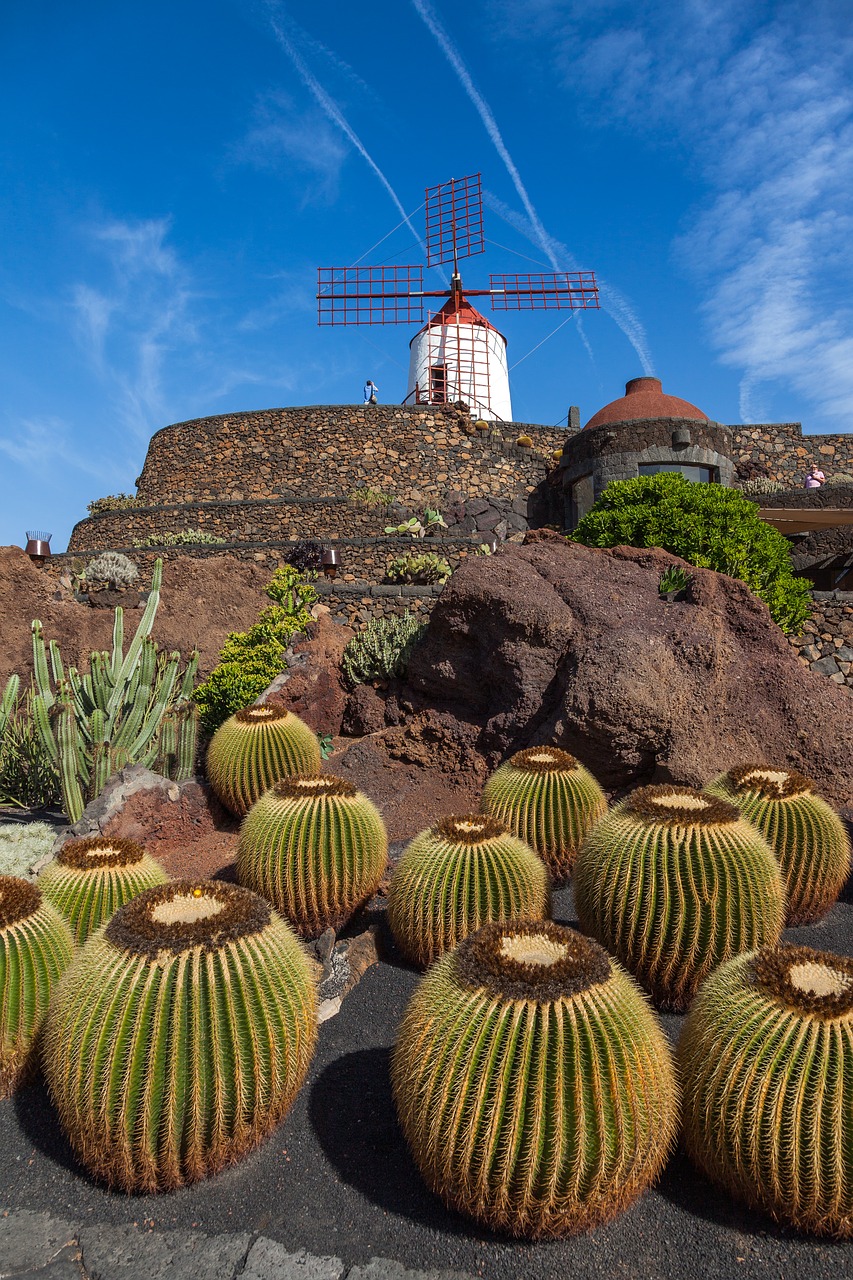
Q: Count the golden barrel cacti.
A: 11